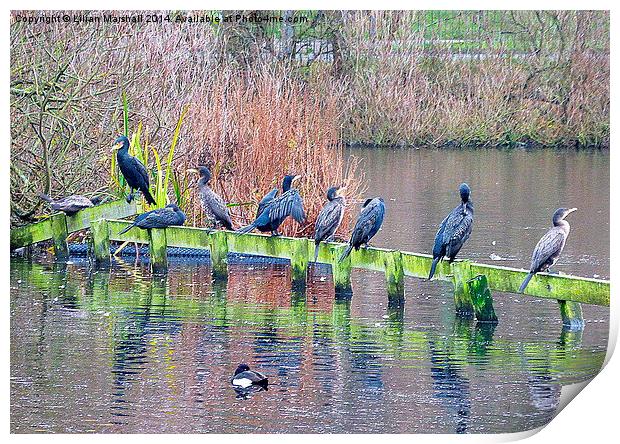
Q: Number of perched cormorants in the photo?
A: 9